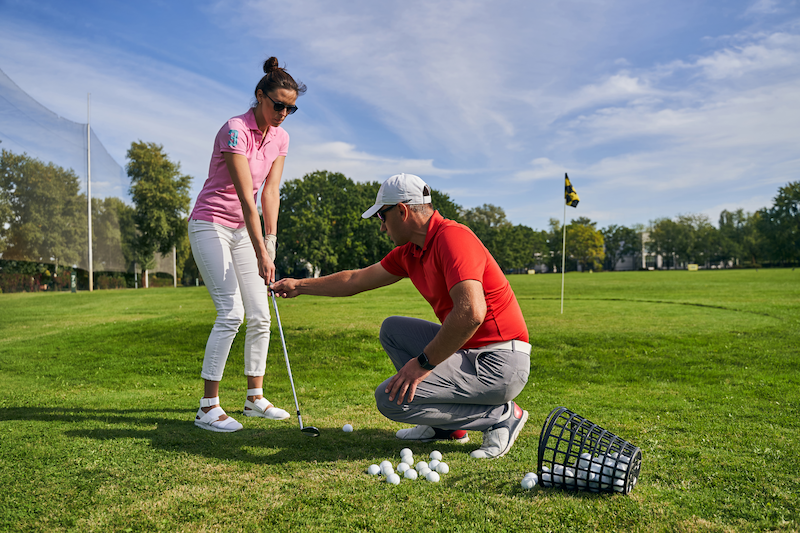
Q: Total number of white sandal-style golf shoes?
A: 2